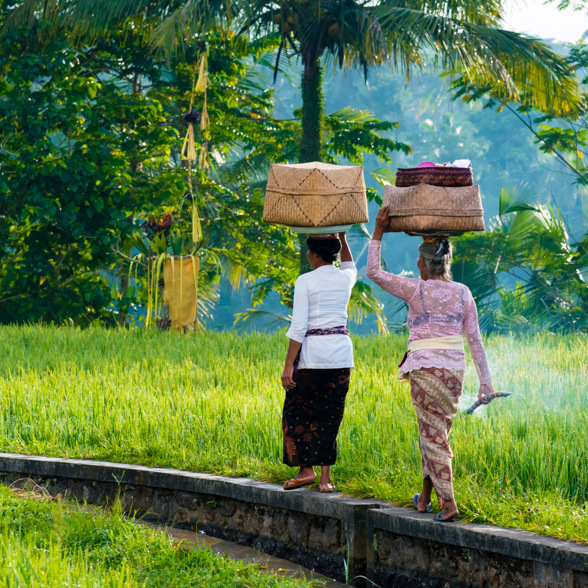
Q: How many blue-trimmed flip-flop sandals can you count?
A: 2